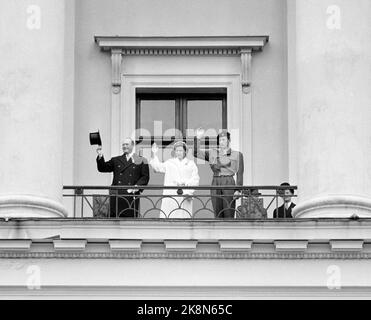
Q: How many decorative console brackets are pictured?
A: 2